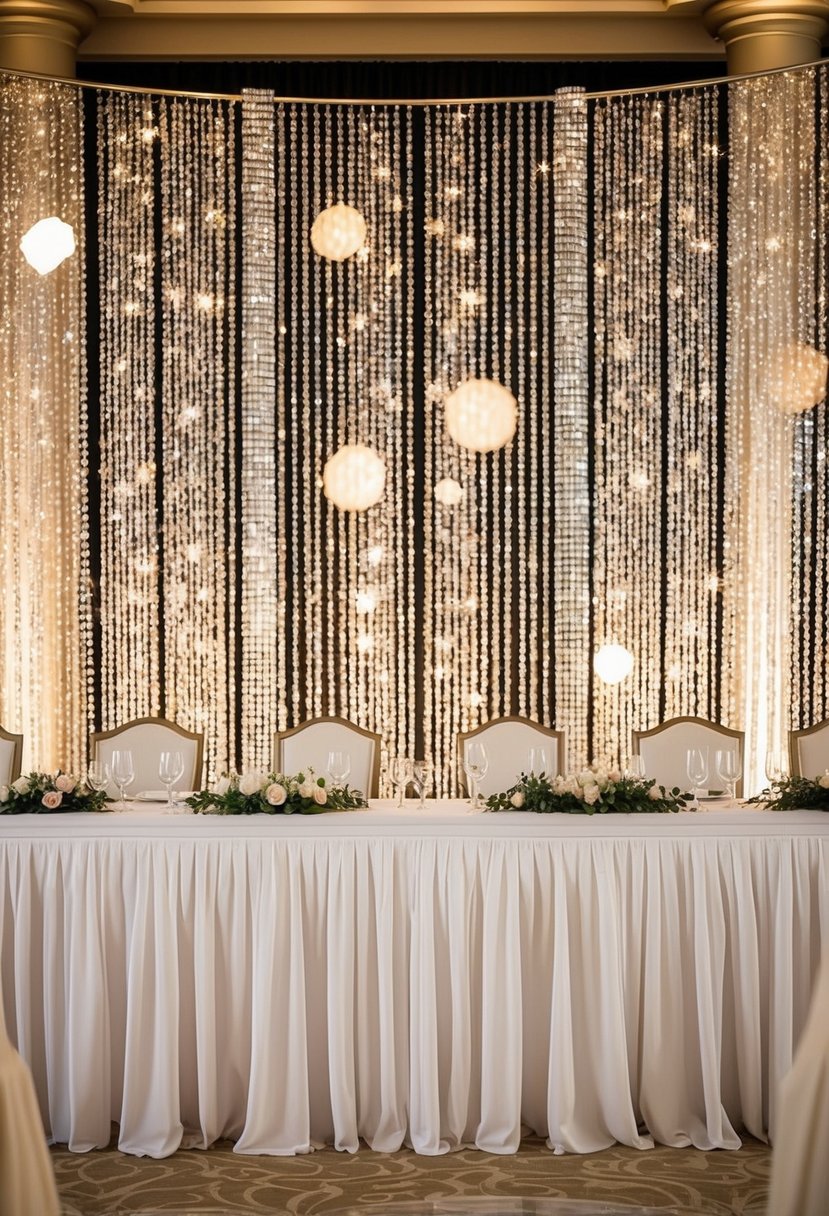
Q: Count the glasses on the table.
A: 12